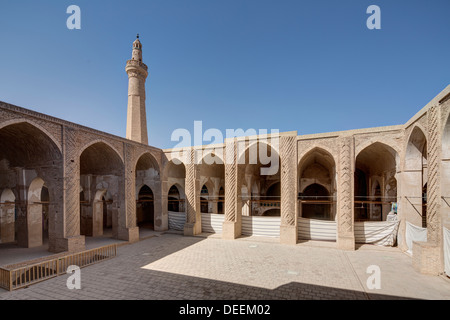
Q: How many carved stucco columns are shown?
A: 7